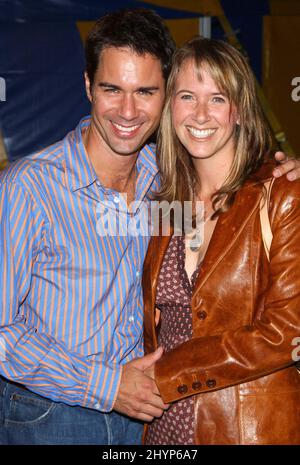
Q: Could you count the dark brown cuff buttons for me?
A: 3